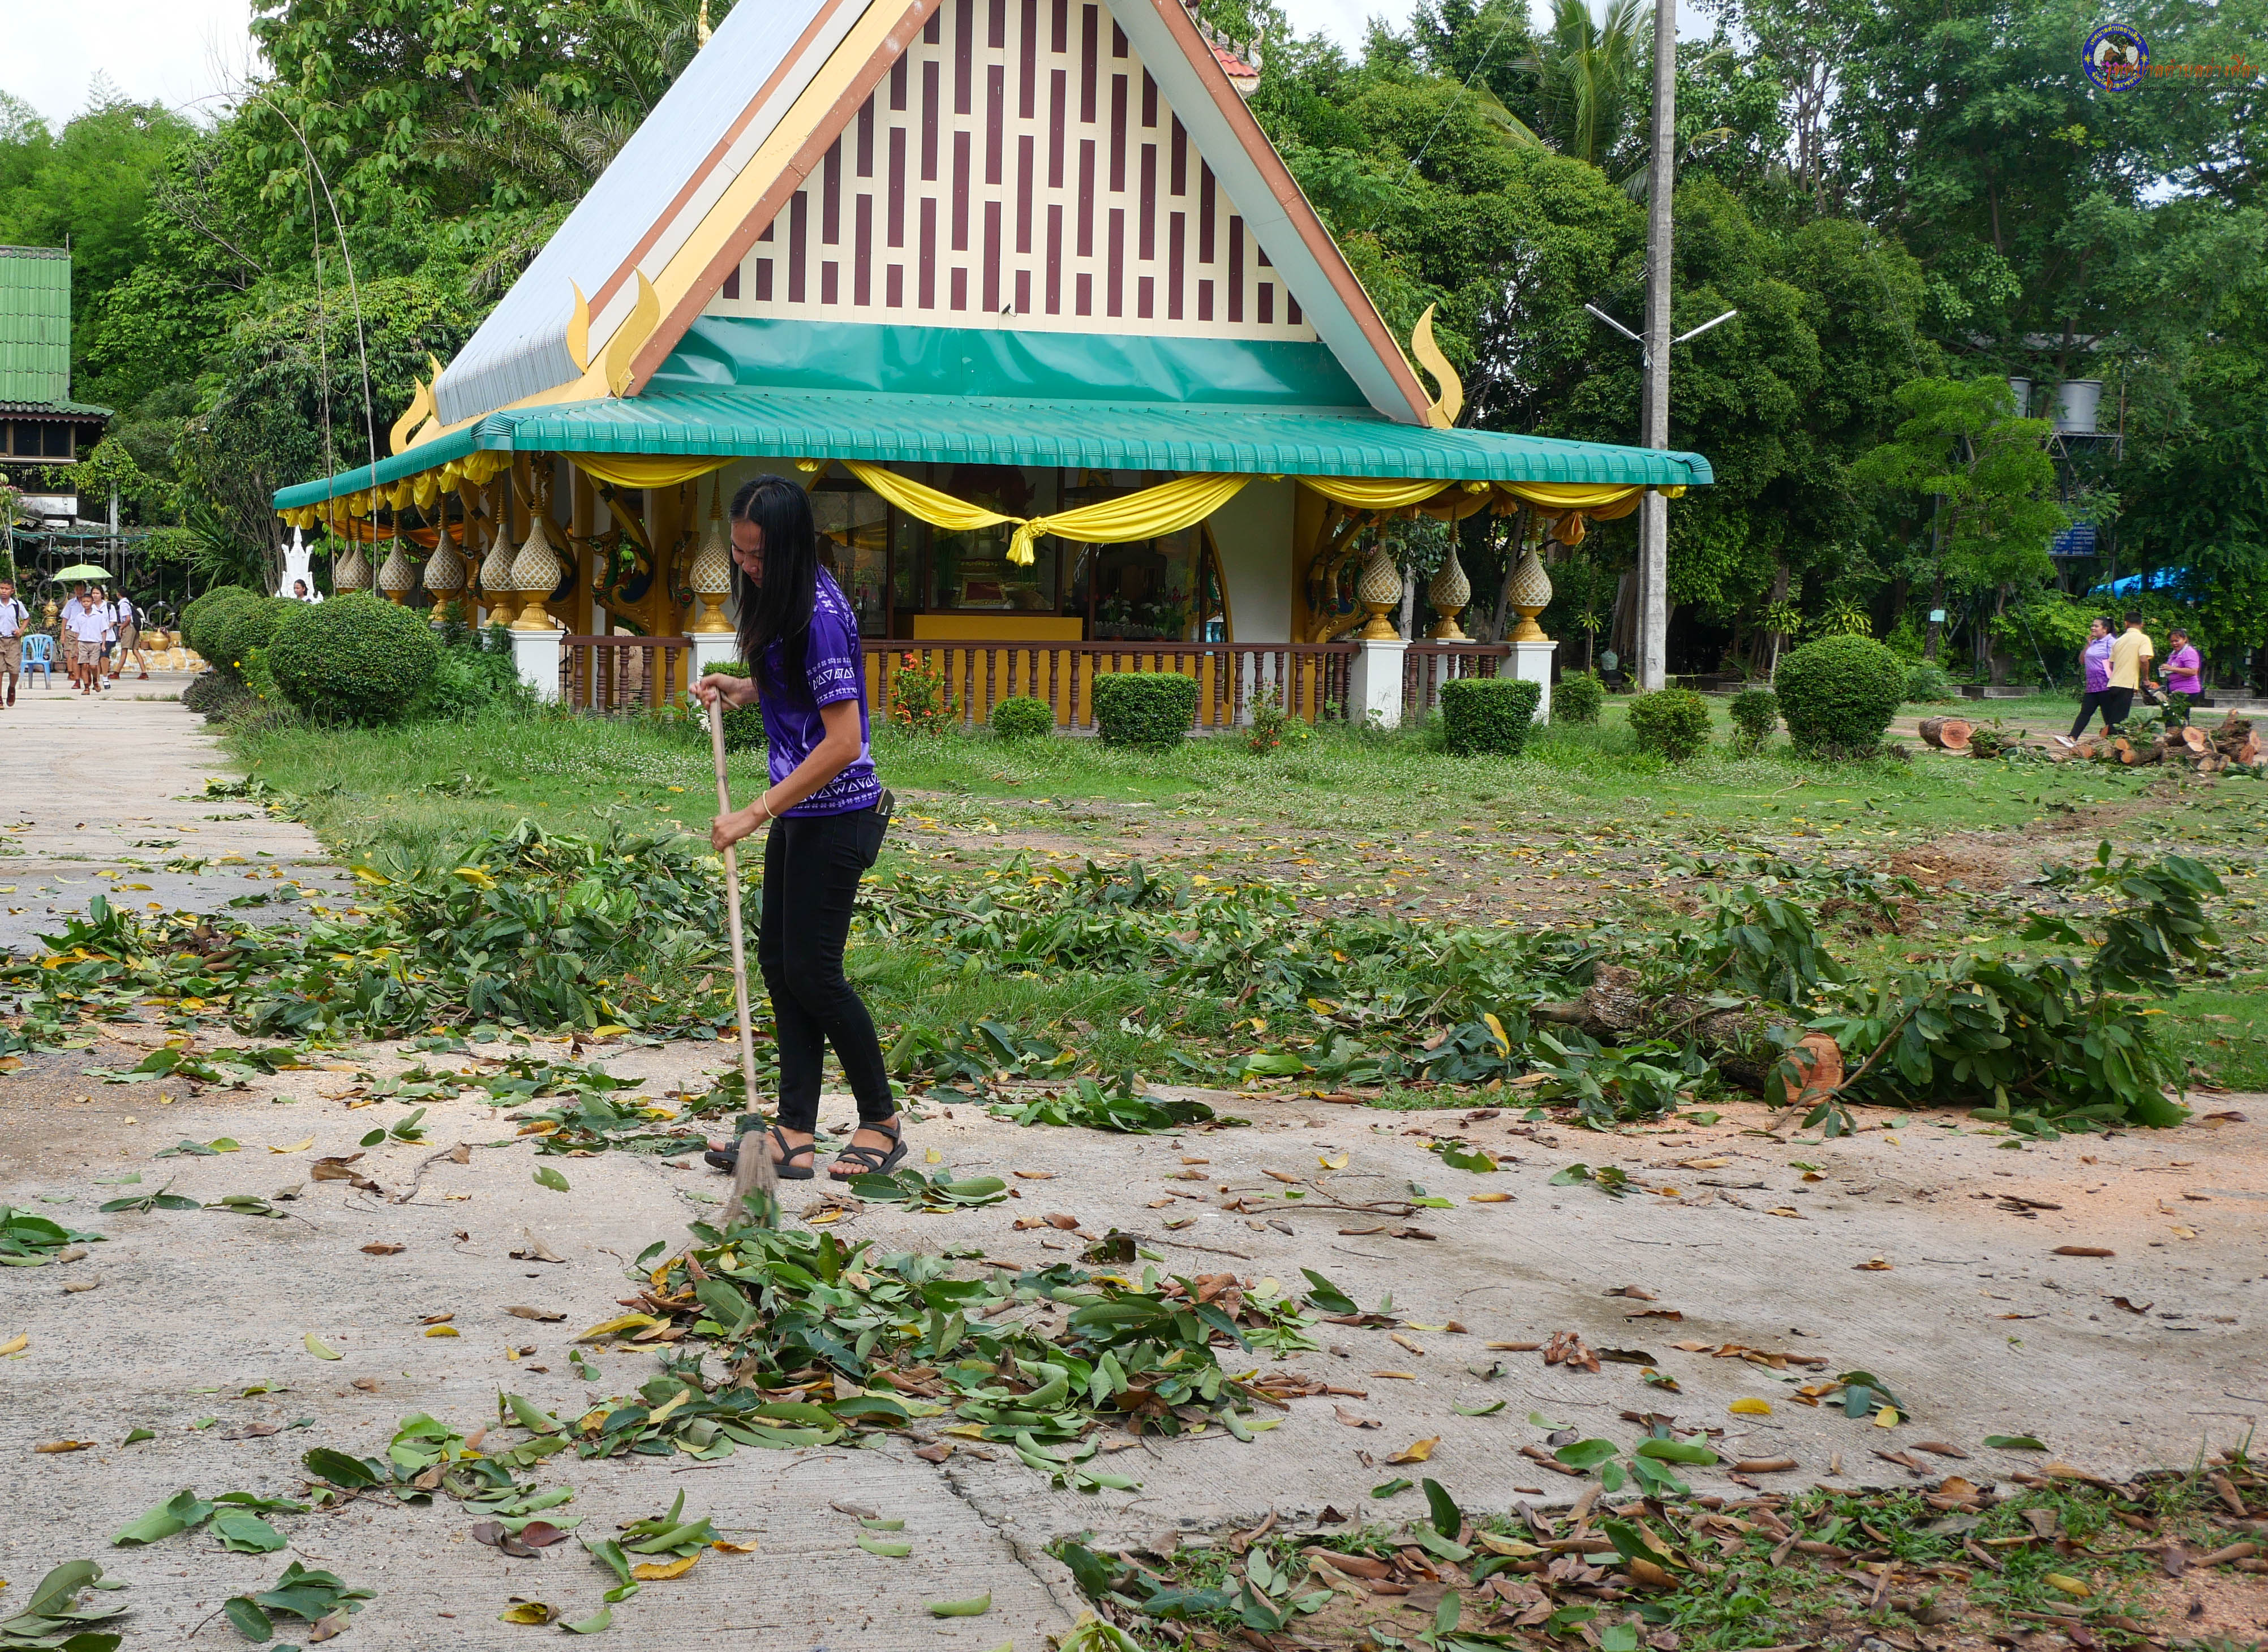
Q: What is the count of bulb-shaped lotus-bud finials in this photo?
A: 10